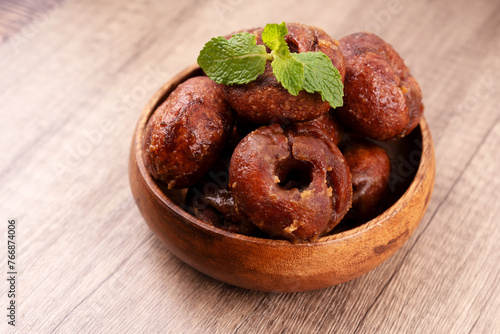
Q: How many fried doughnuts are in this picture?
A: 7